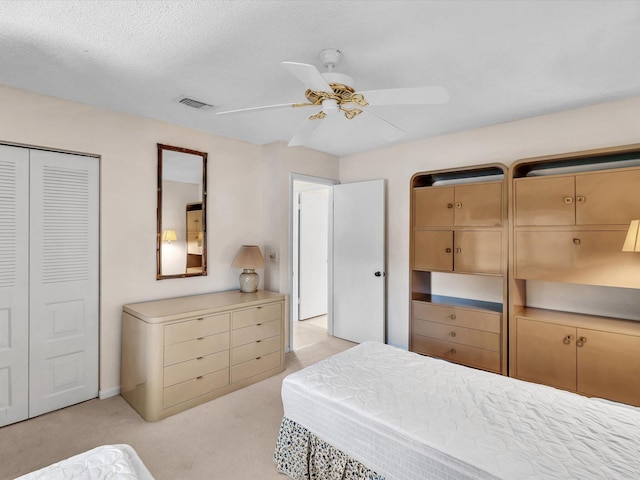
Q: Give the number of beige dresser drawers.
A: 8